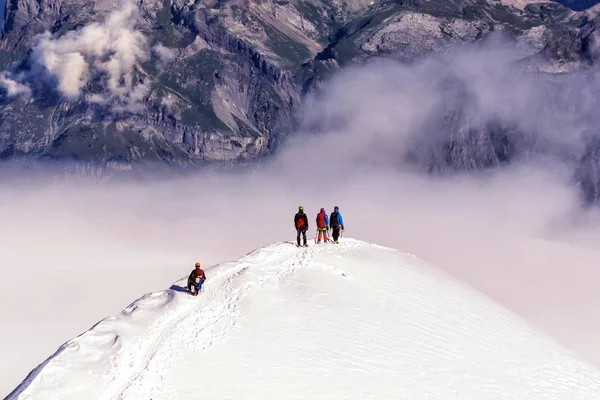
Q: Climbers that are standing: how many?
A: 3